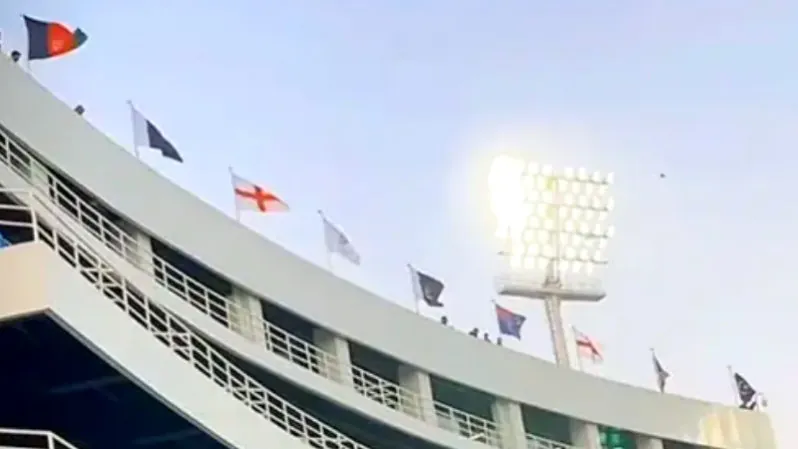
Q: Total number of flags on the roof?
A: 9